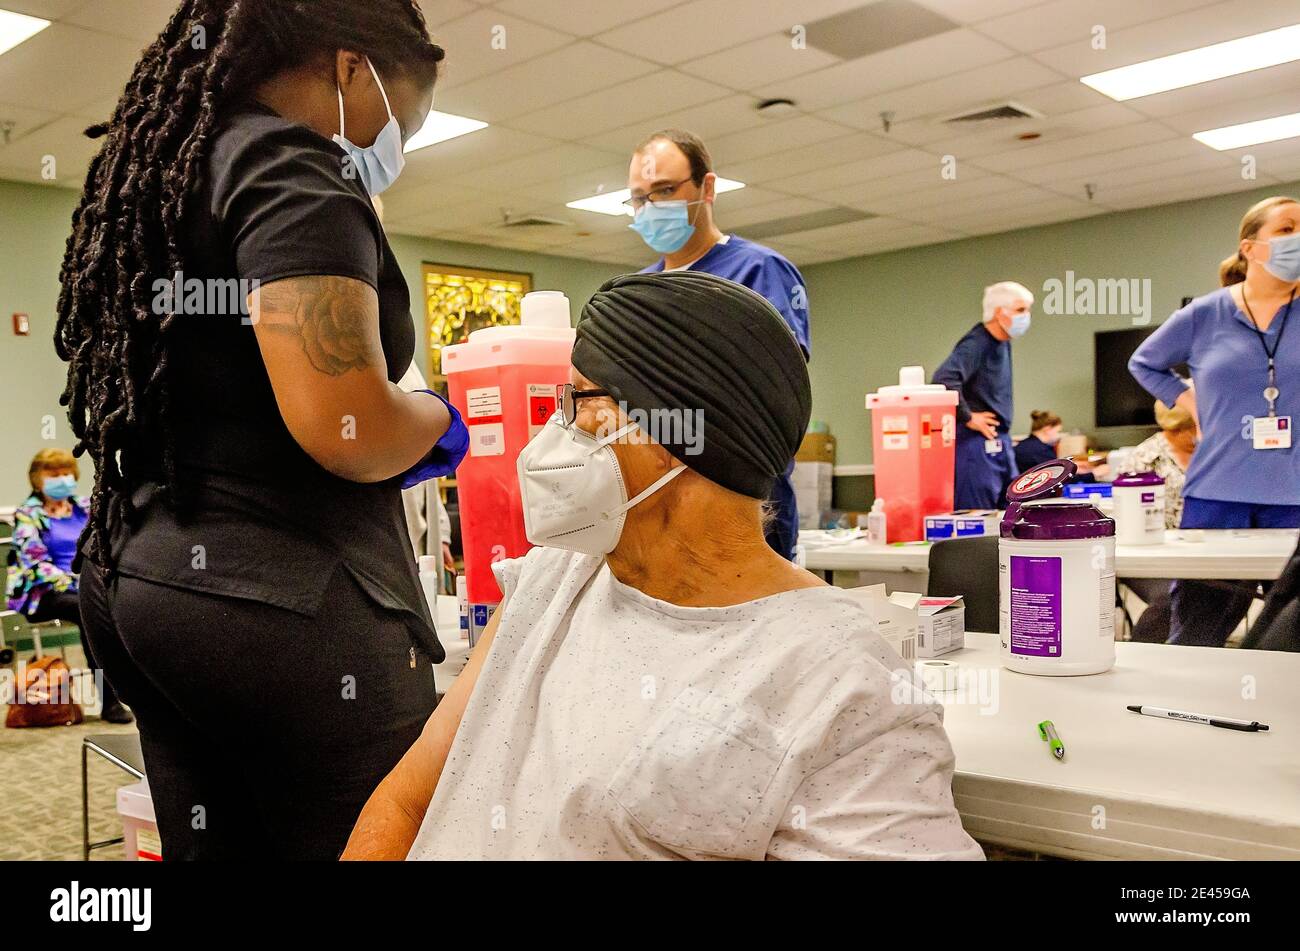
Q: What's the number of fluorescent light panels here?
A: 5